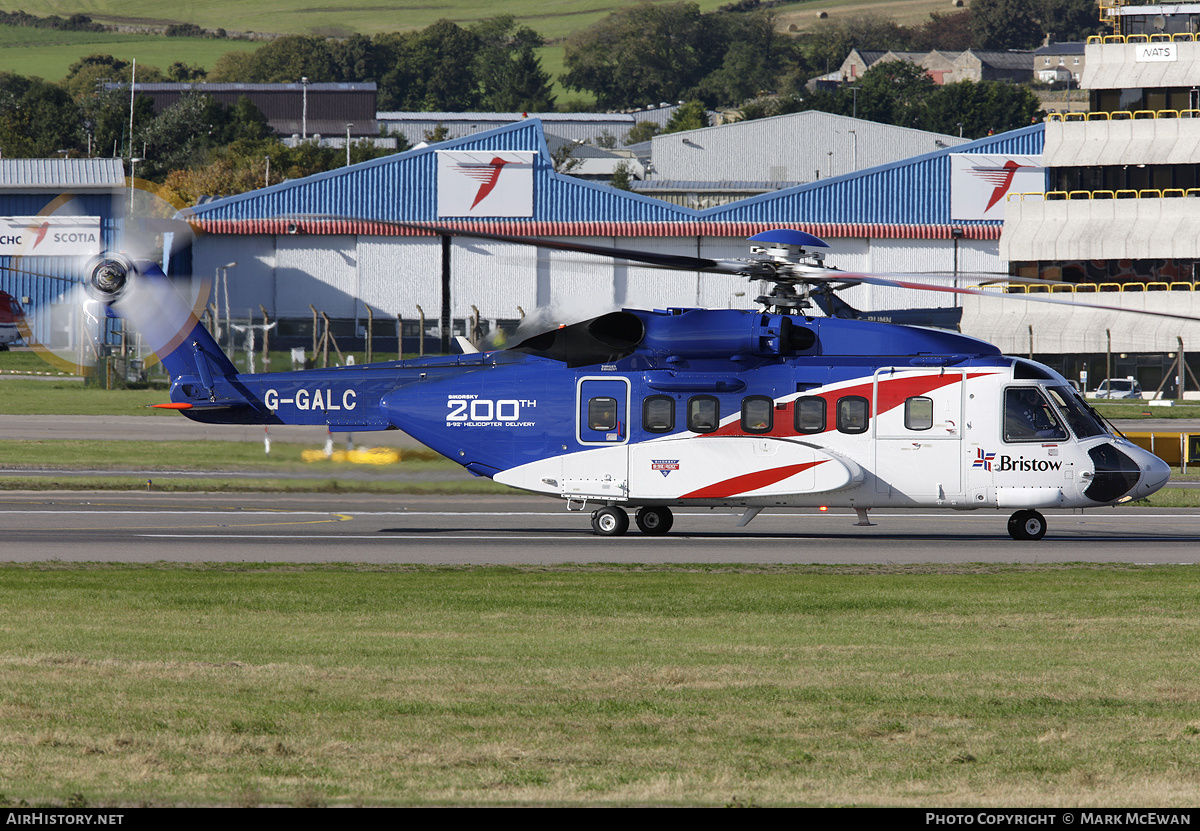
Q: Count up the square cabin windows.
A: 7